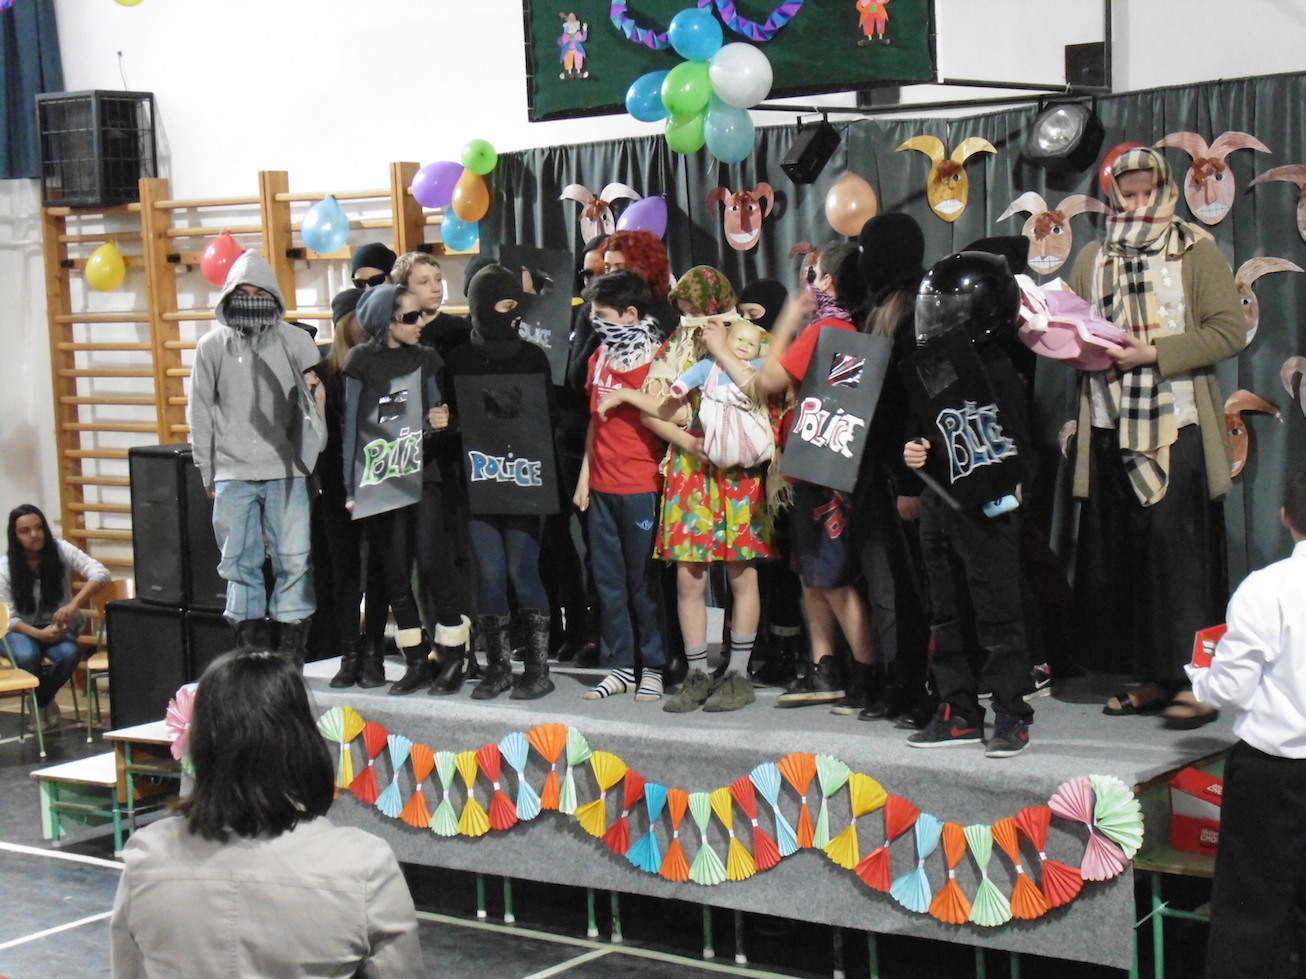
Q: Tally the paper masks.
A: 11